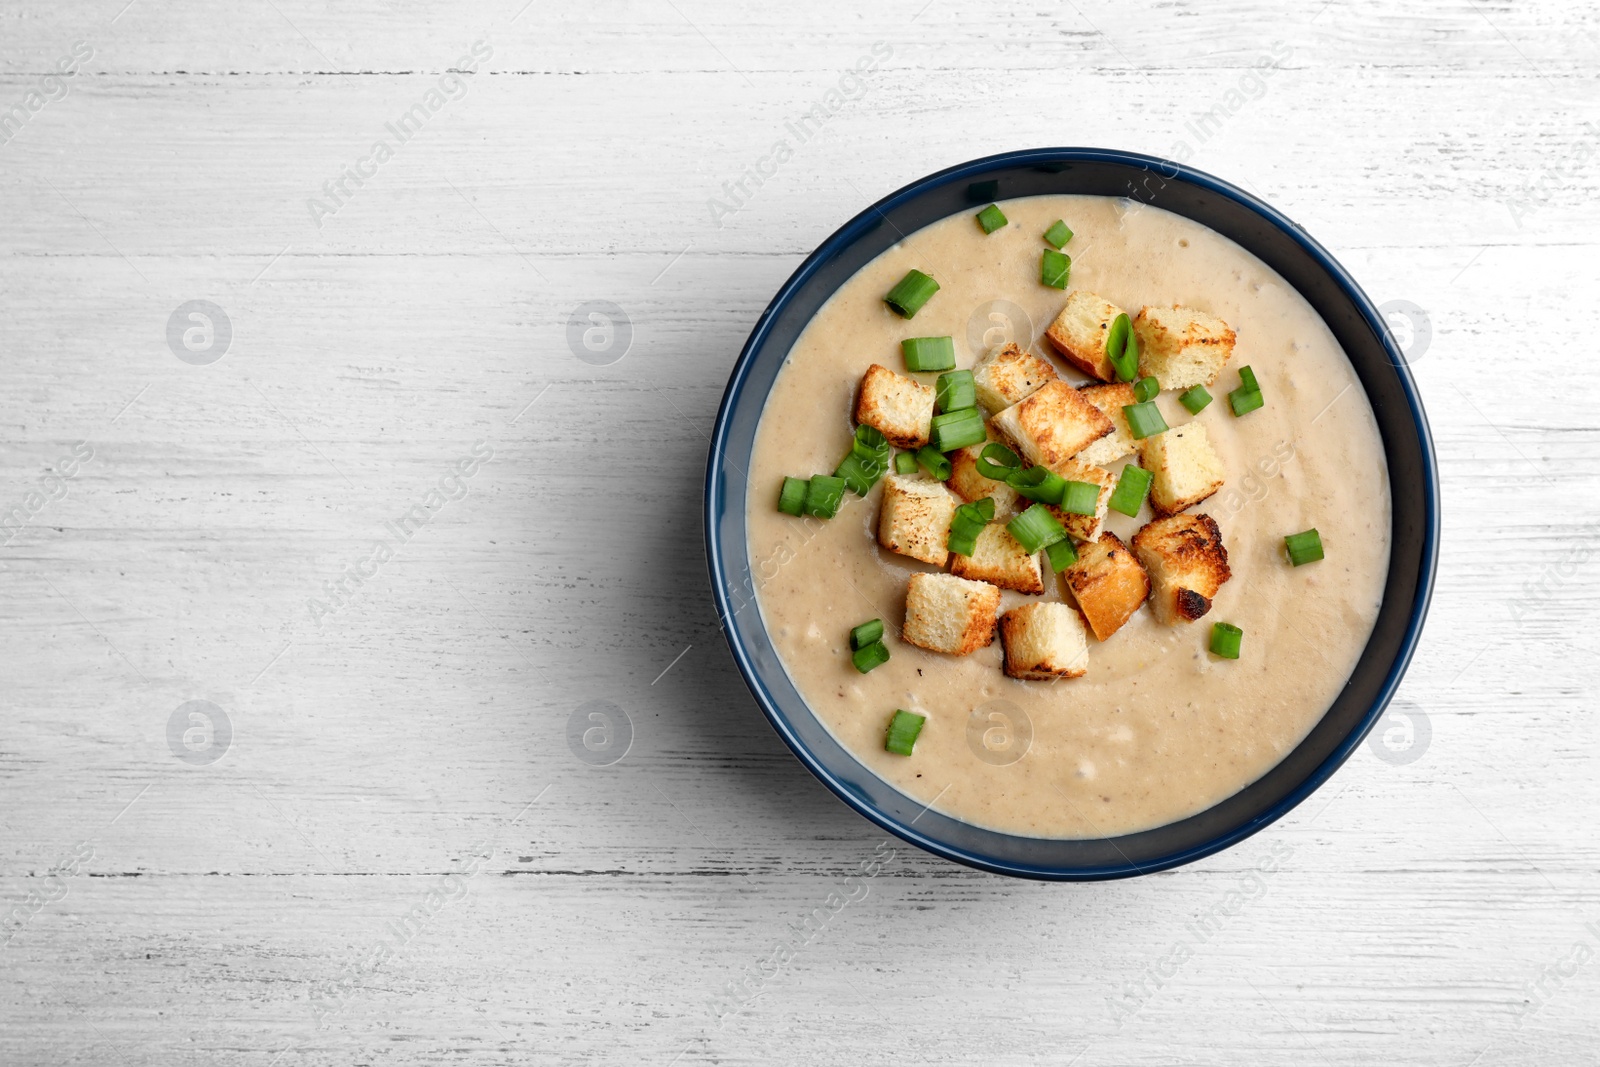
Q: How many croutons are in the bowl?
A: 15